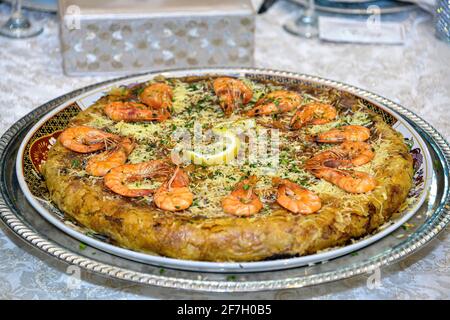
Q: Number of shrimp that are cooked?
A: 14